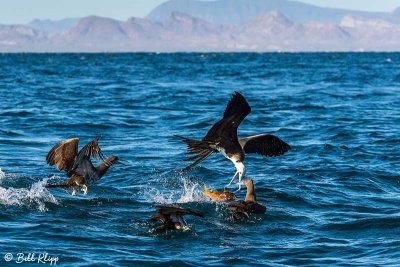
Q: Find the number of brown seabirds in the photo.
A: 3